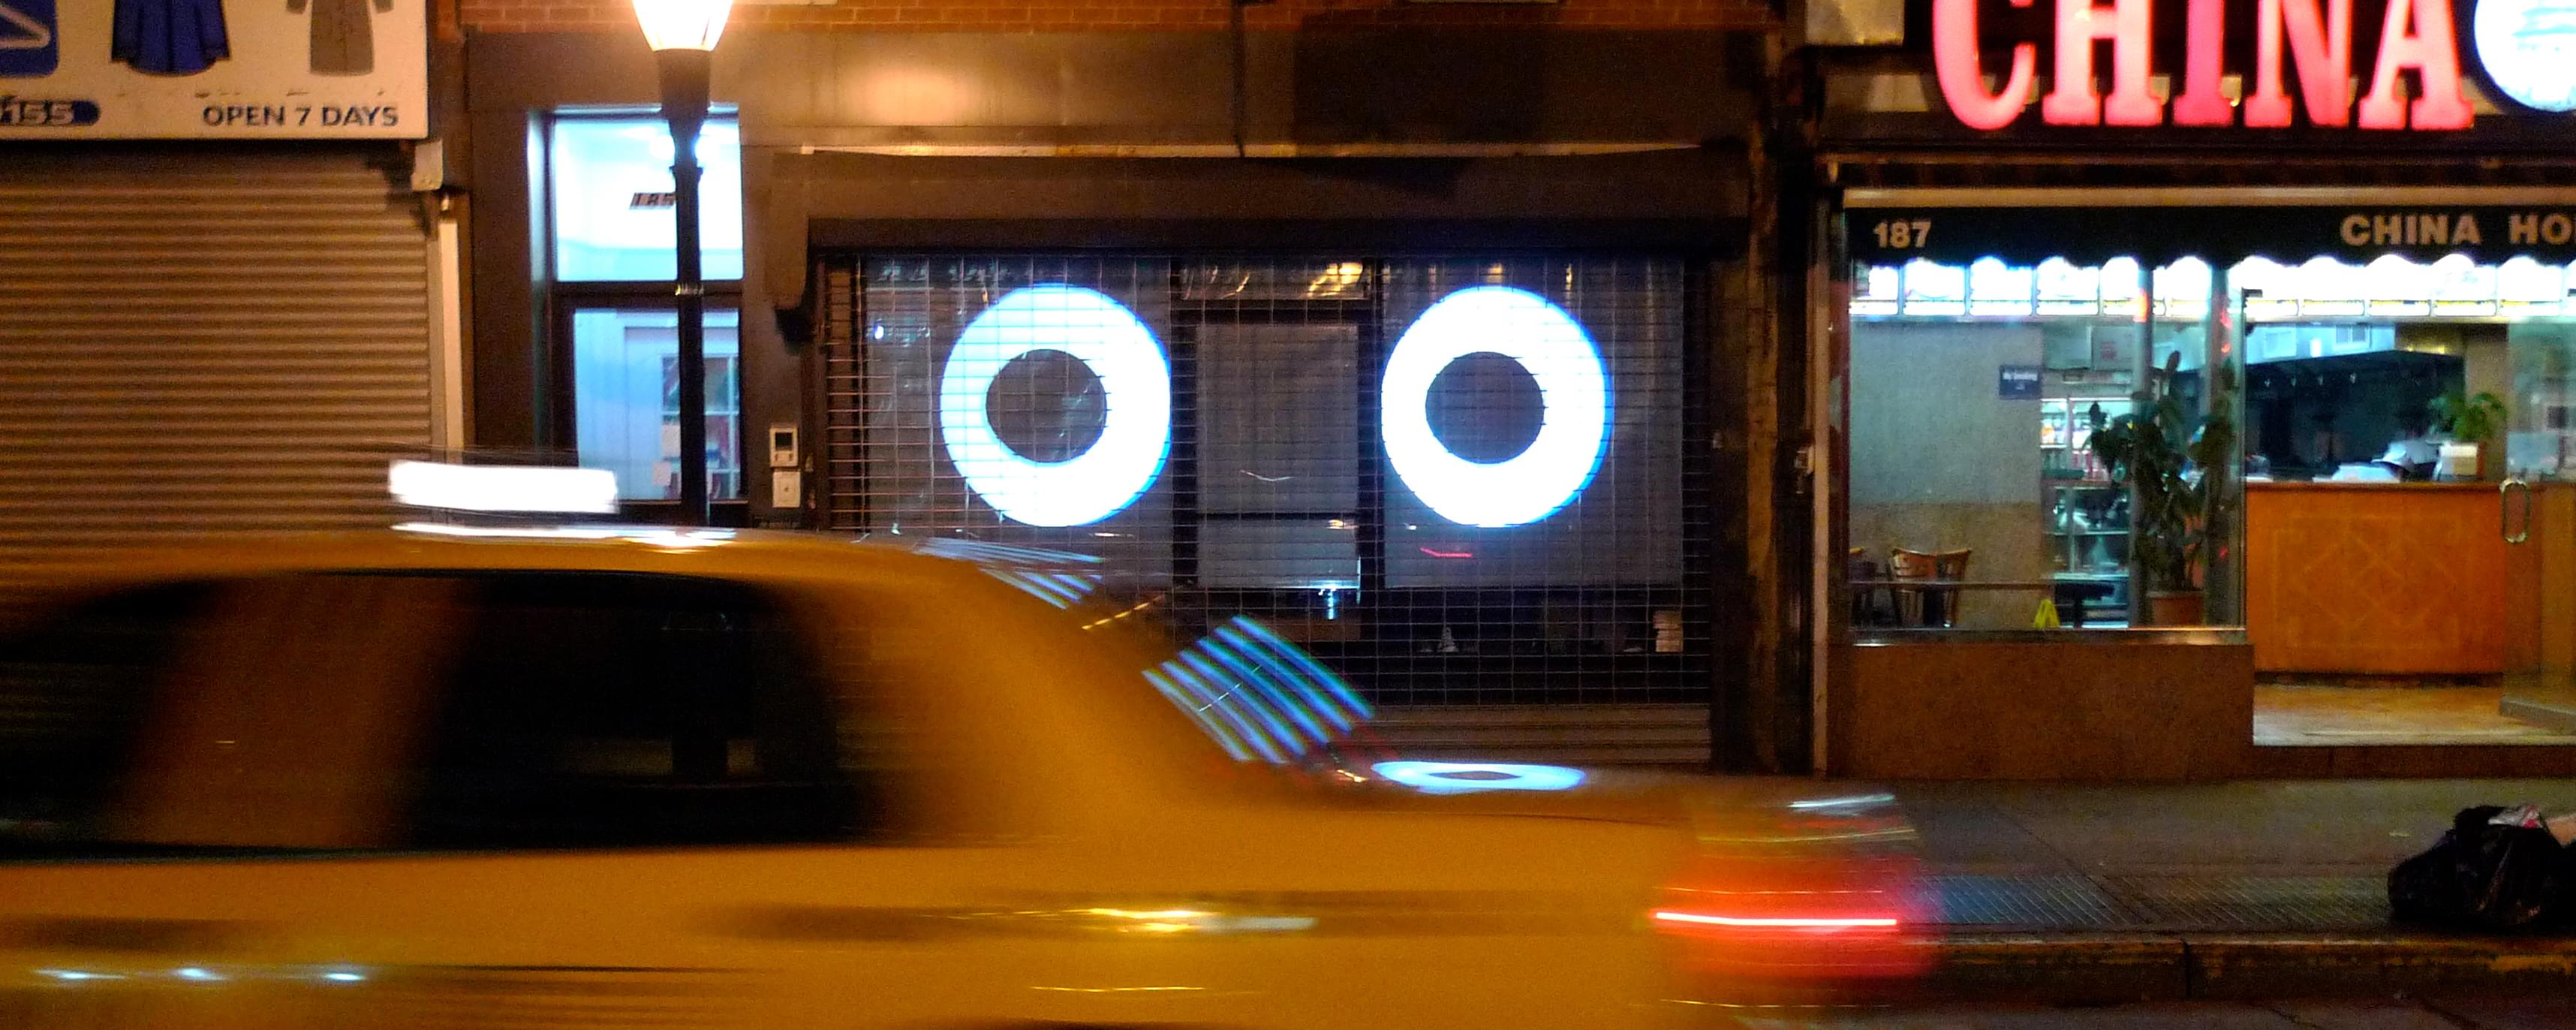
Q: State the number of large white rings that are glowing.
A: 2